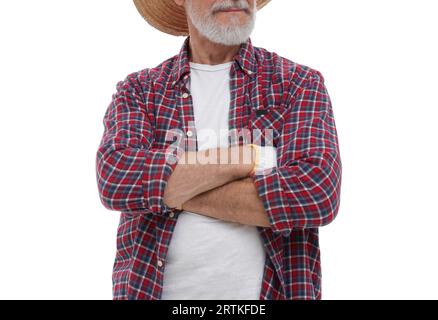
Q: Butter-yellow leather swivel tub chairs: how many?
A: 0